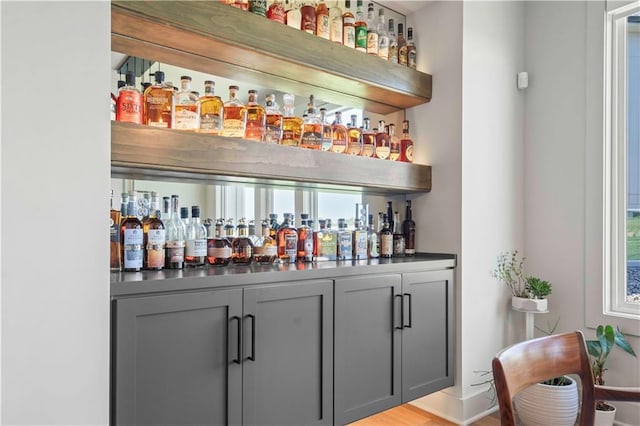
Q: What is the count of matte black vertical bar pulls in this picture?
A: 4